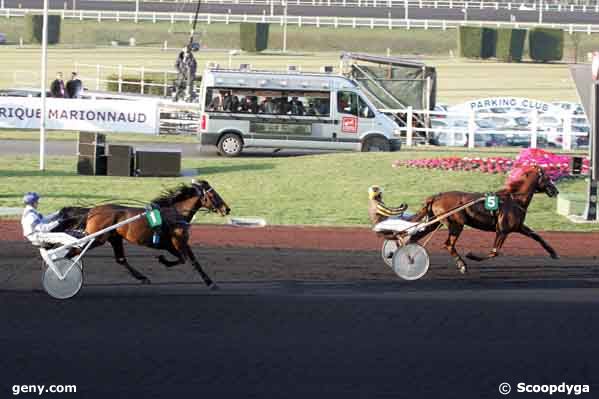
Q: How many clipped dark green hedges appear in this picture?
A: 5